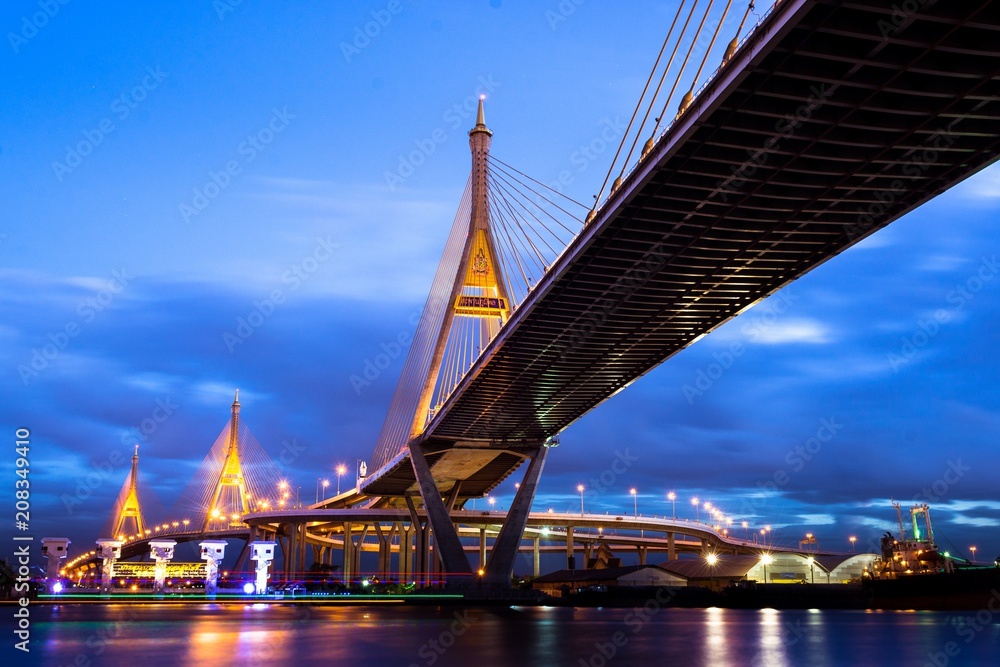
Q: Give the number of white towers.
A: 5